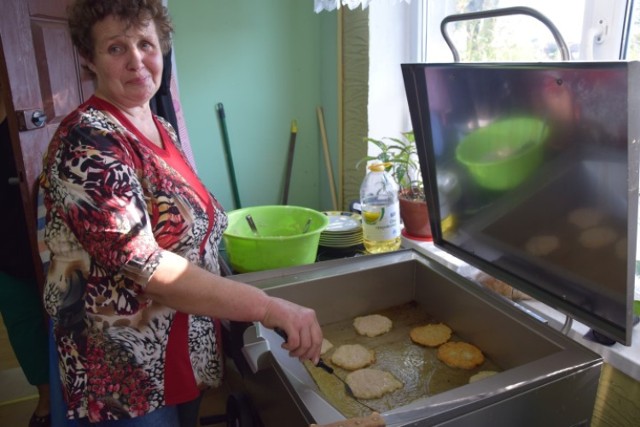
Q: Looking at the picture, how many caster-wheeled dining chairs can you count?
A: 0